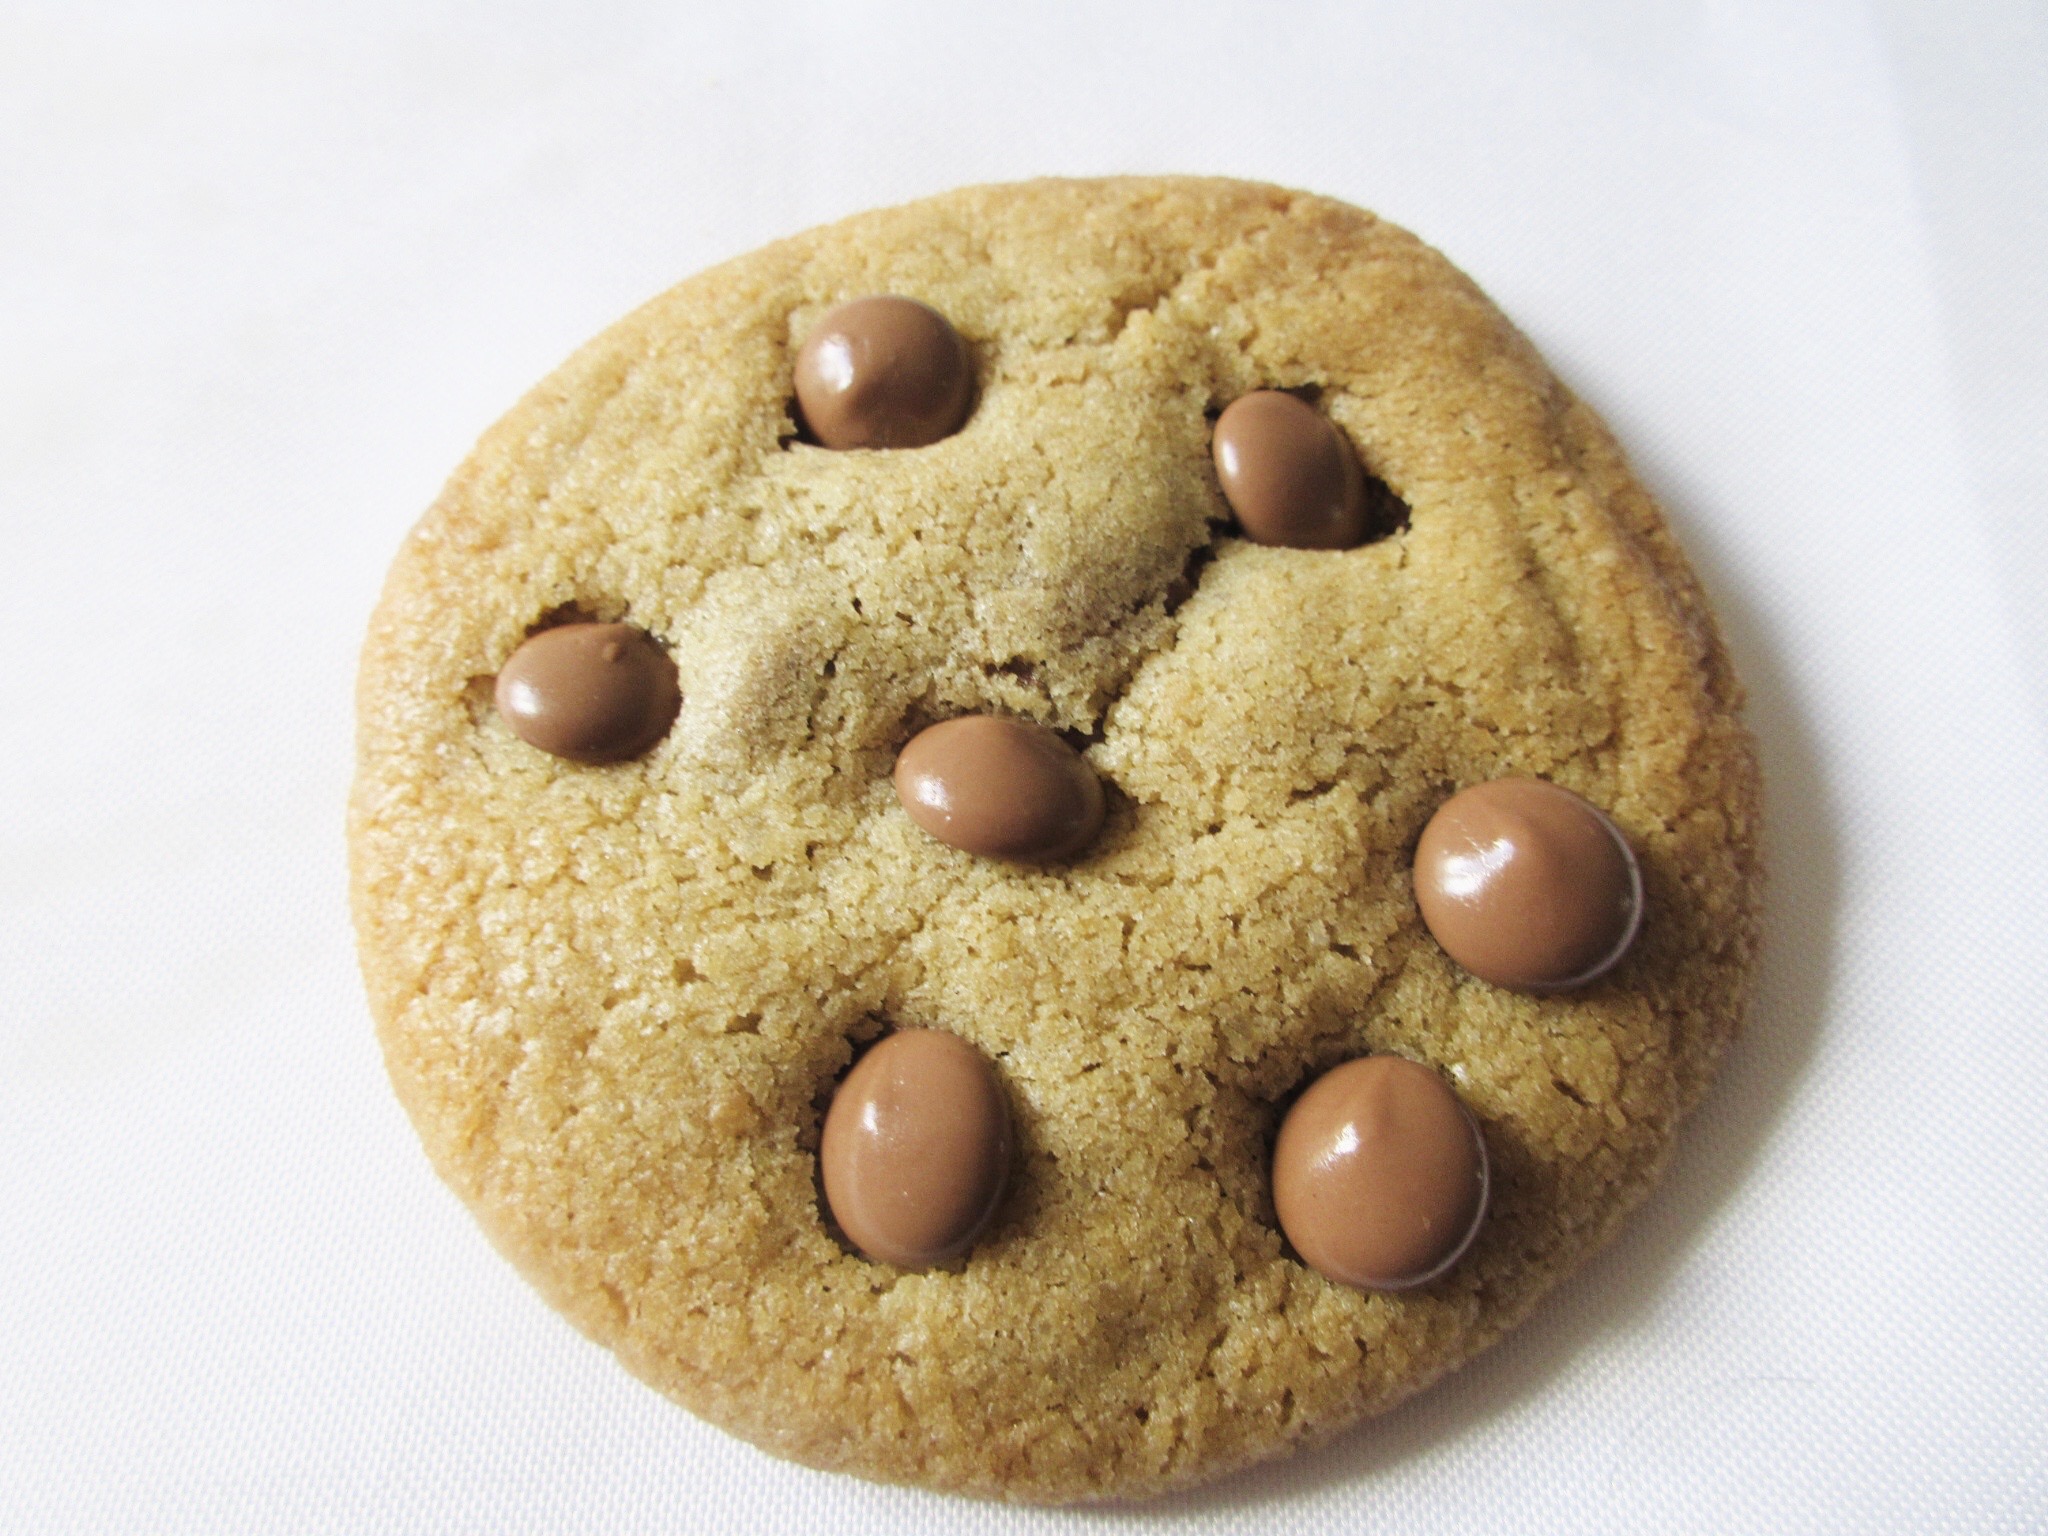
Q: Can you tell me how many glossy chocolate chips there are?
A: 7